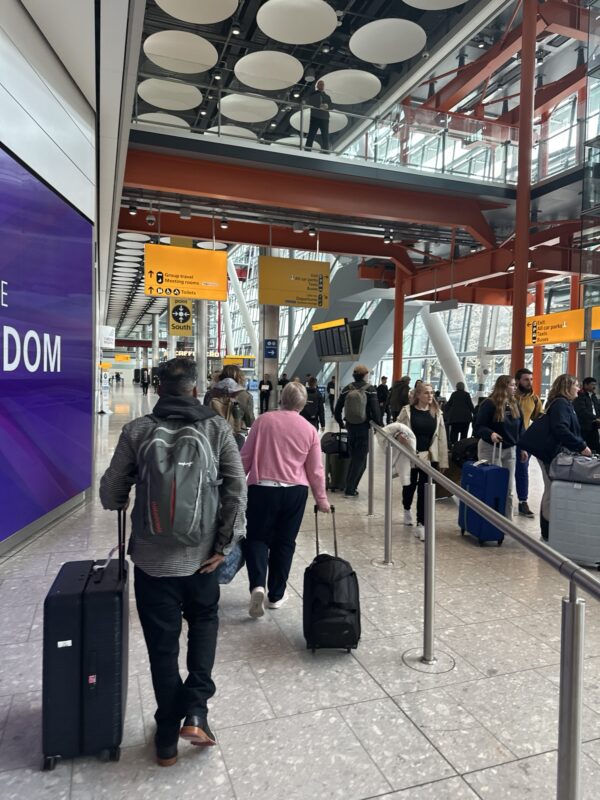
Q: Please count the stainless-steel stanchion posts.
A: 4